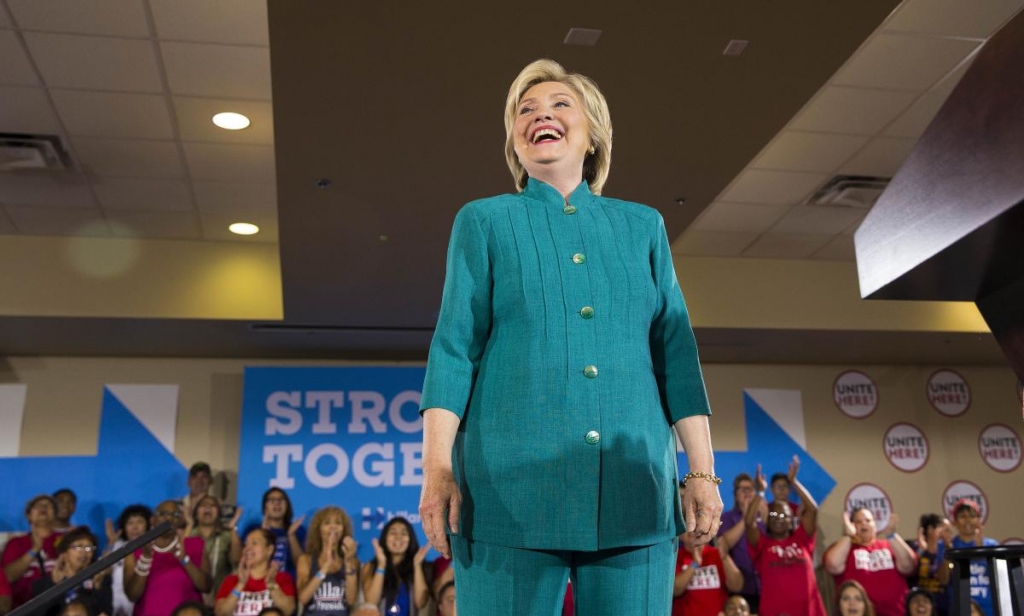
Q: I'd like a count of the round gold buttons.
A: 5